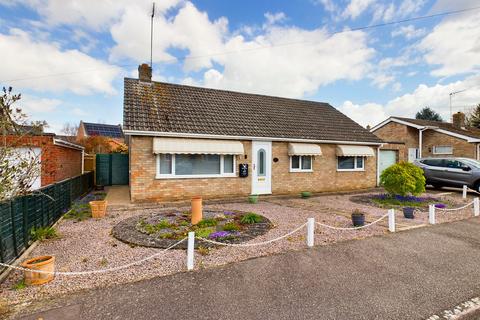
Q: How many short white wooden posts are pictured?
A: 6